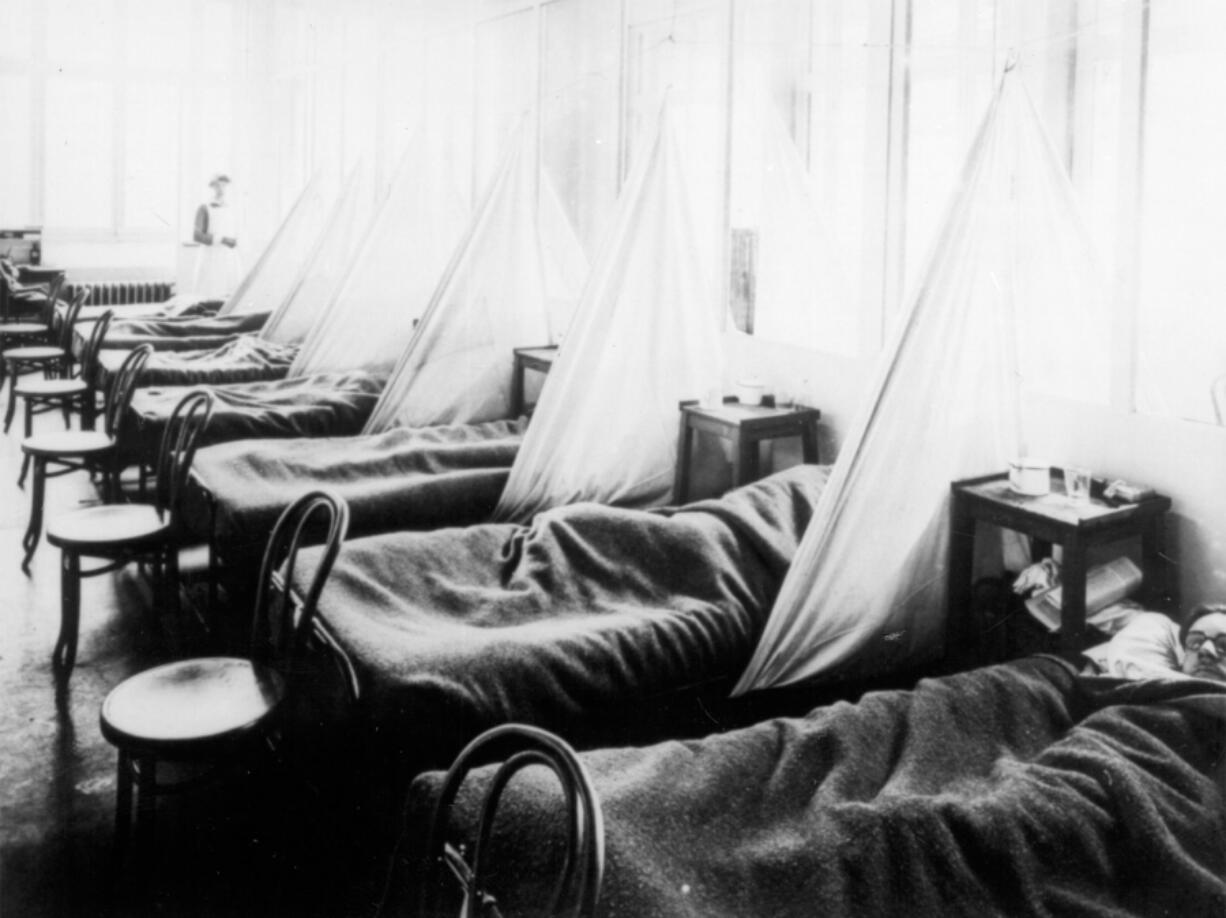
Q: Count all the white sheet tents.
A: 6